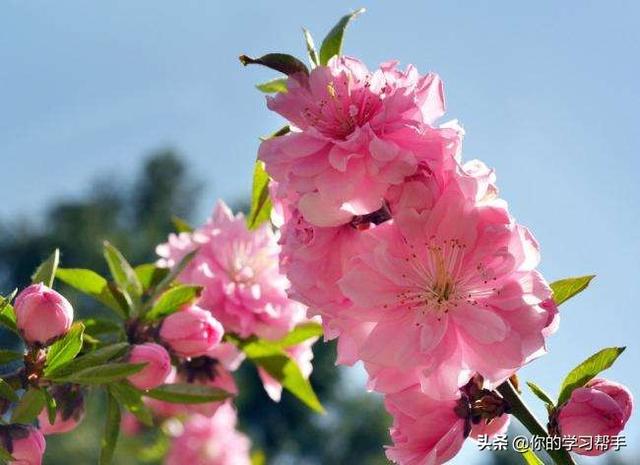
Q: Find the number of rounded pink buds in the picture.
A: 6